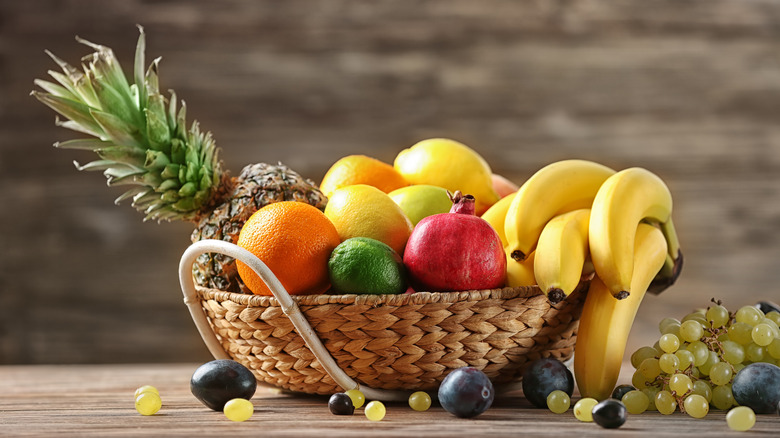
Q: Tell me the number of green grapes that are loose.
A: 9